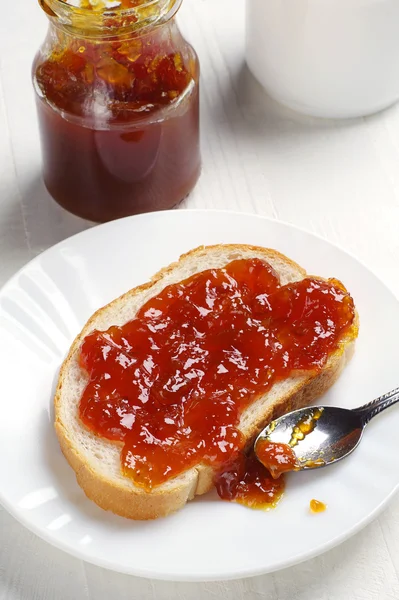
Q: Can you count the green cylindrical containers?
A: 0